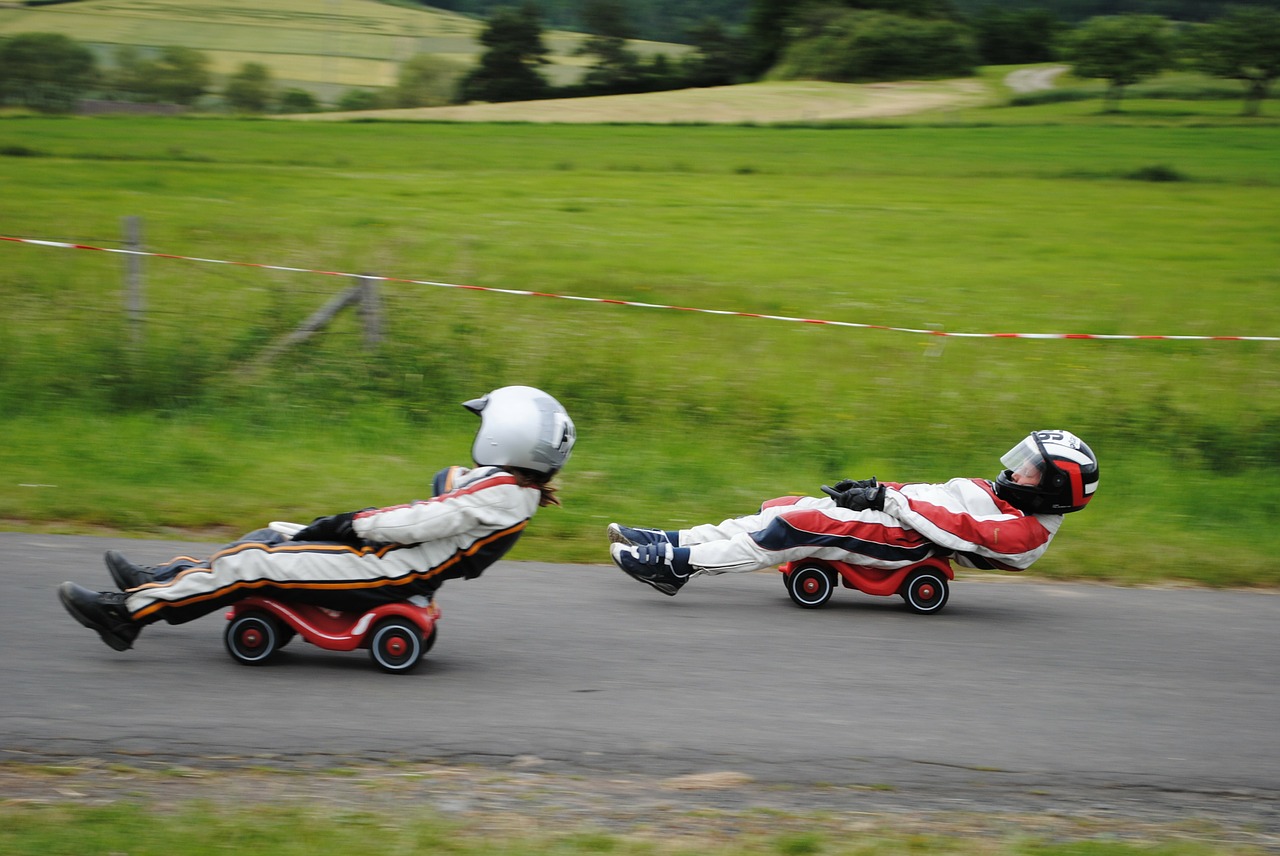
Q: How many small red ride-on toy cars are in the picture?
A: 2